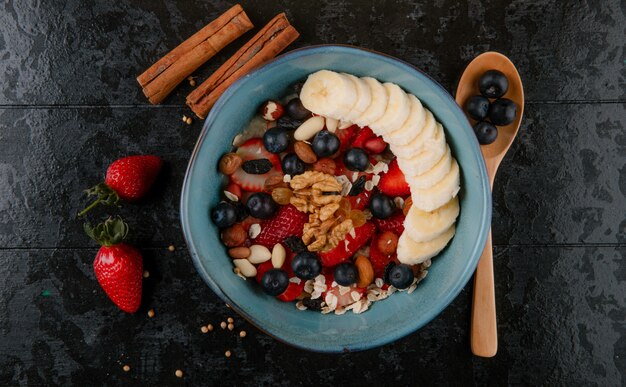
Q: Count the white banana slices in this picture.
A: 11